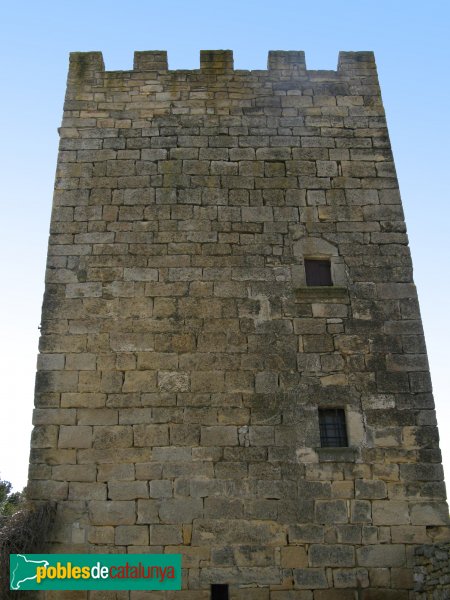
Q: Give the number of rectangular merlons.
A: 5